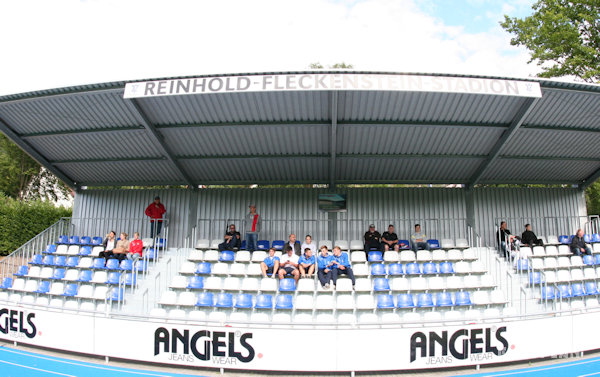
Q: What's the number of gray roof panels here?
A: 12